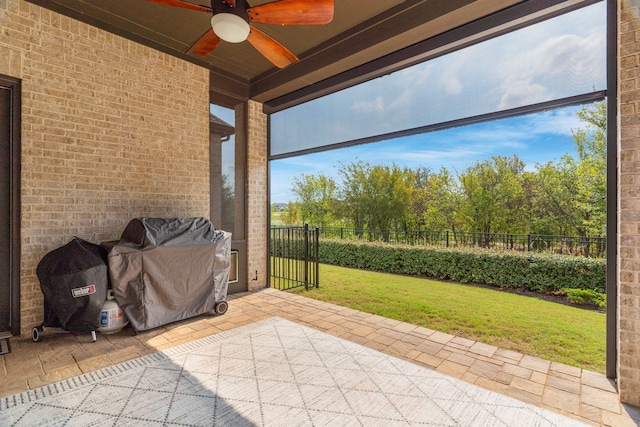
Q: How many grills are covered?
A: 2